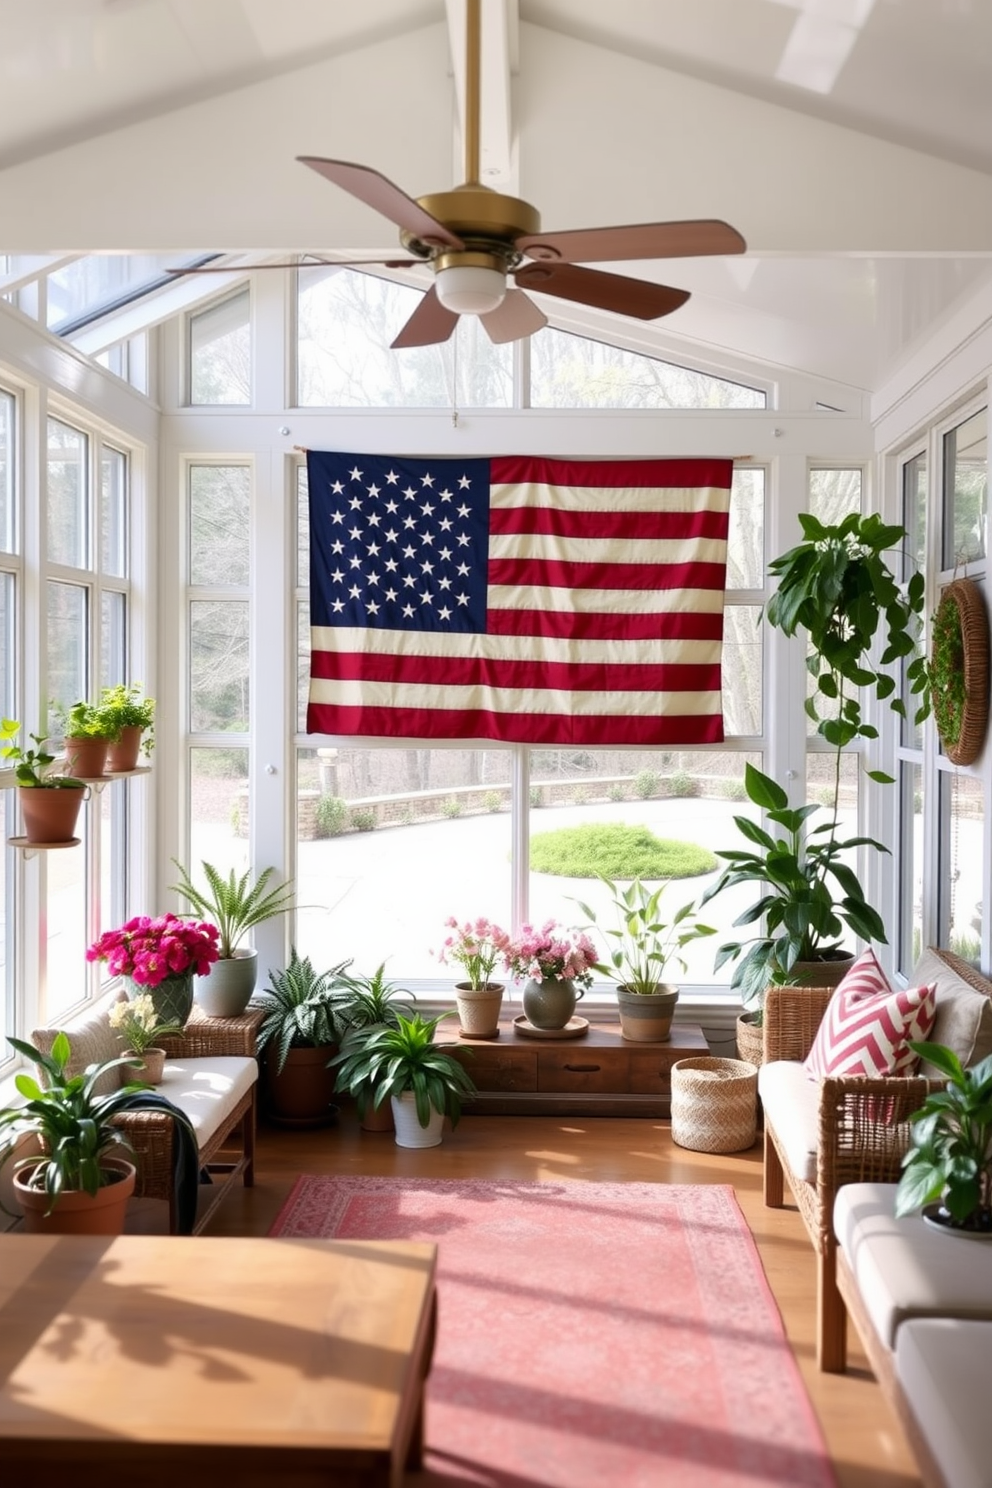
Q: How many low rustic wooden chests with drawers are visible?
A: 1